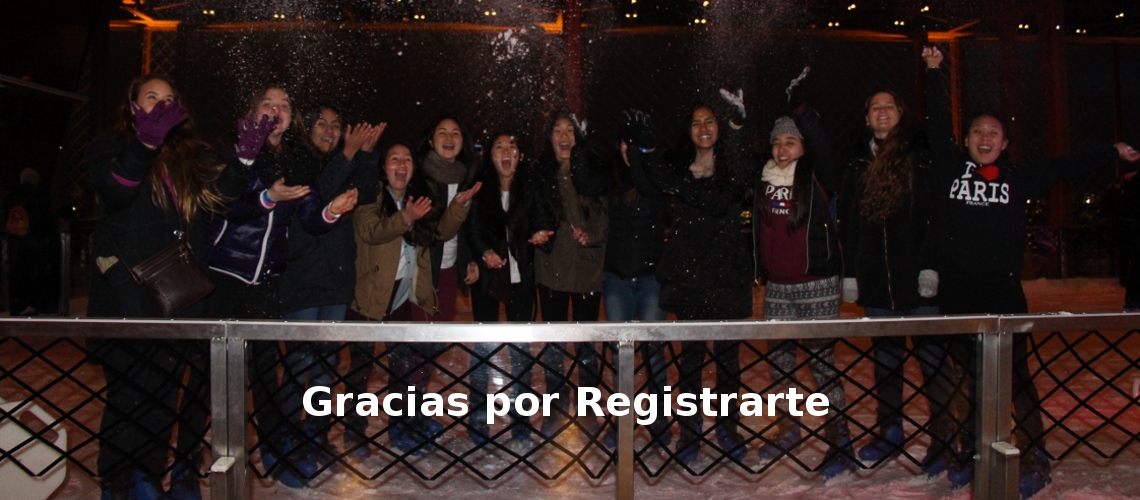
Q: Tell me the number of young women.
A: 12